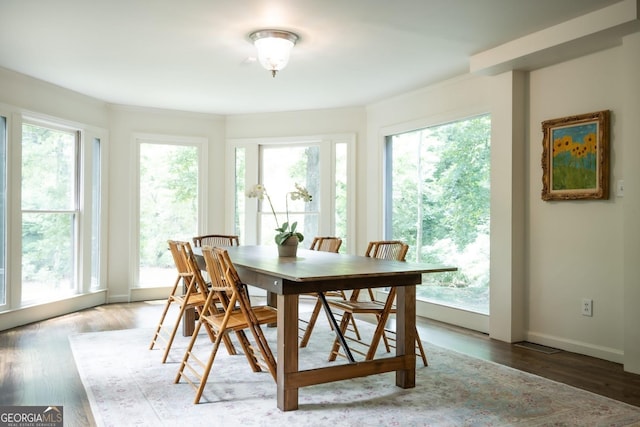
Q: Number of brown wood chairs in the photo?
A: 5